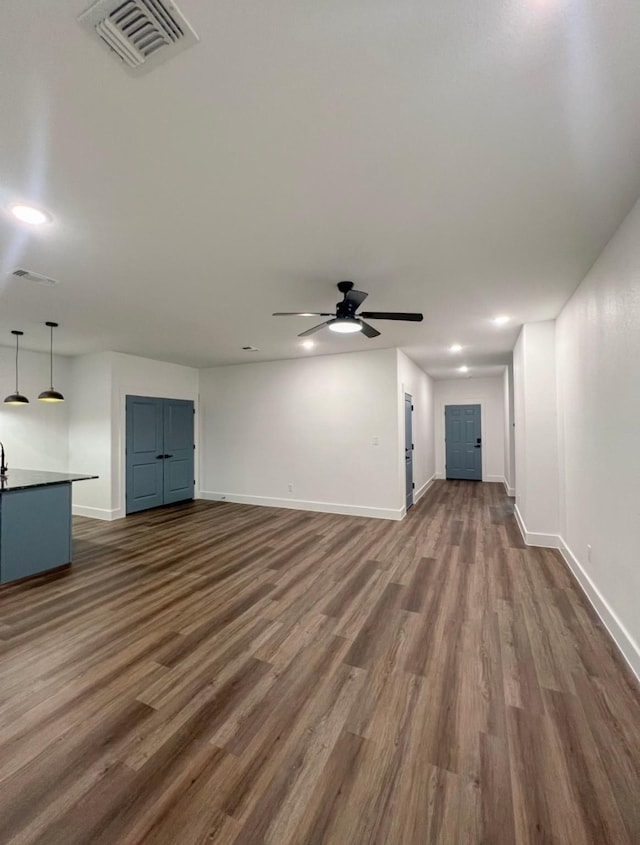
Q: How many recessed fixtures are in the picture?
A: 5